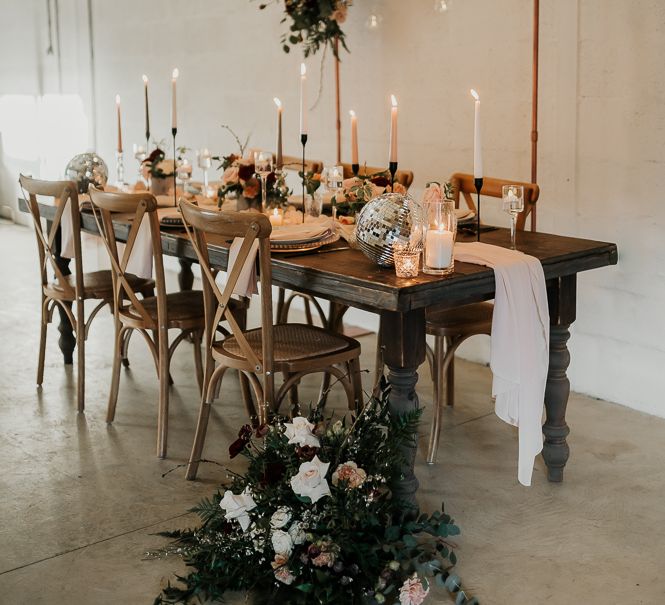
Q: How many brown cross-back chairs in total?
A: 6